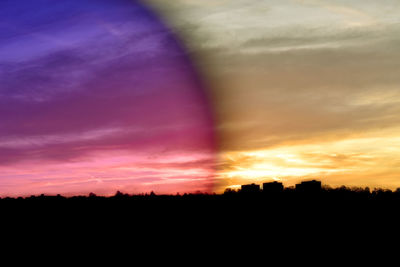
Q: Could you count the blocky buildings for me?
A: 3